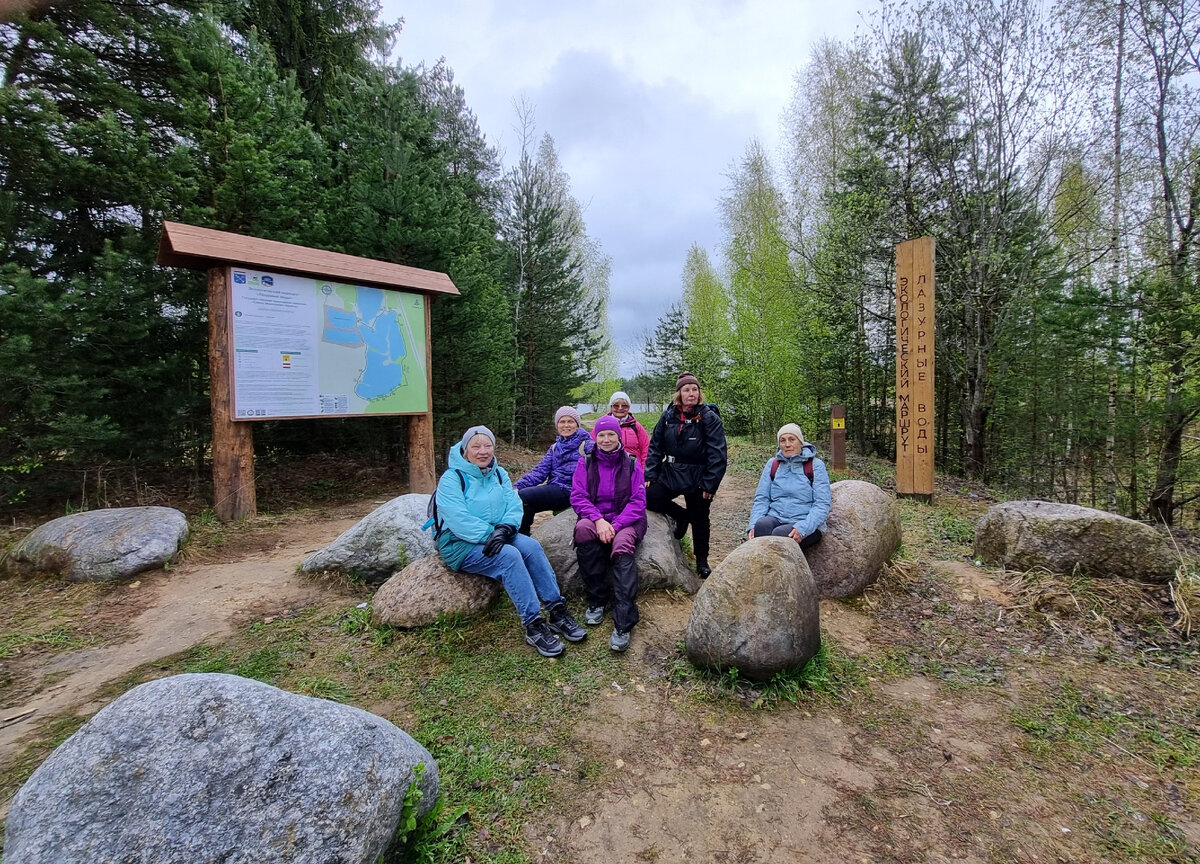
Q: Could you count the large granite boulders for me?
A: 8